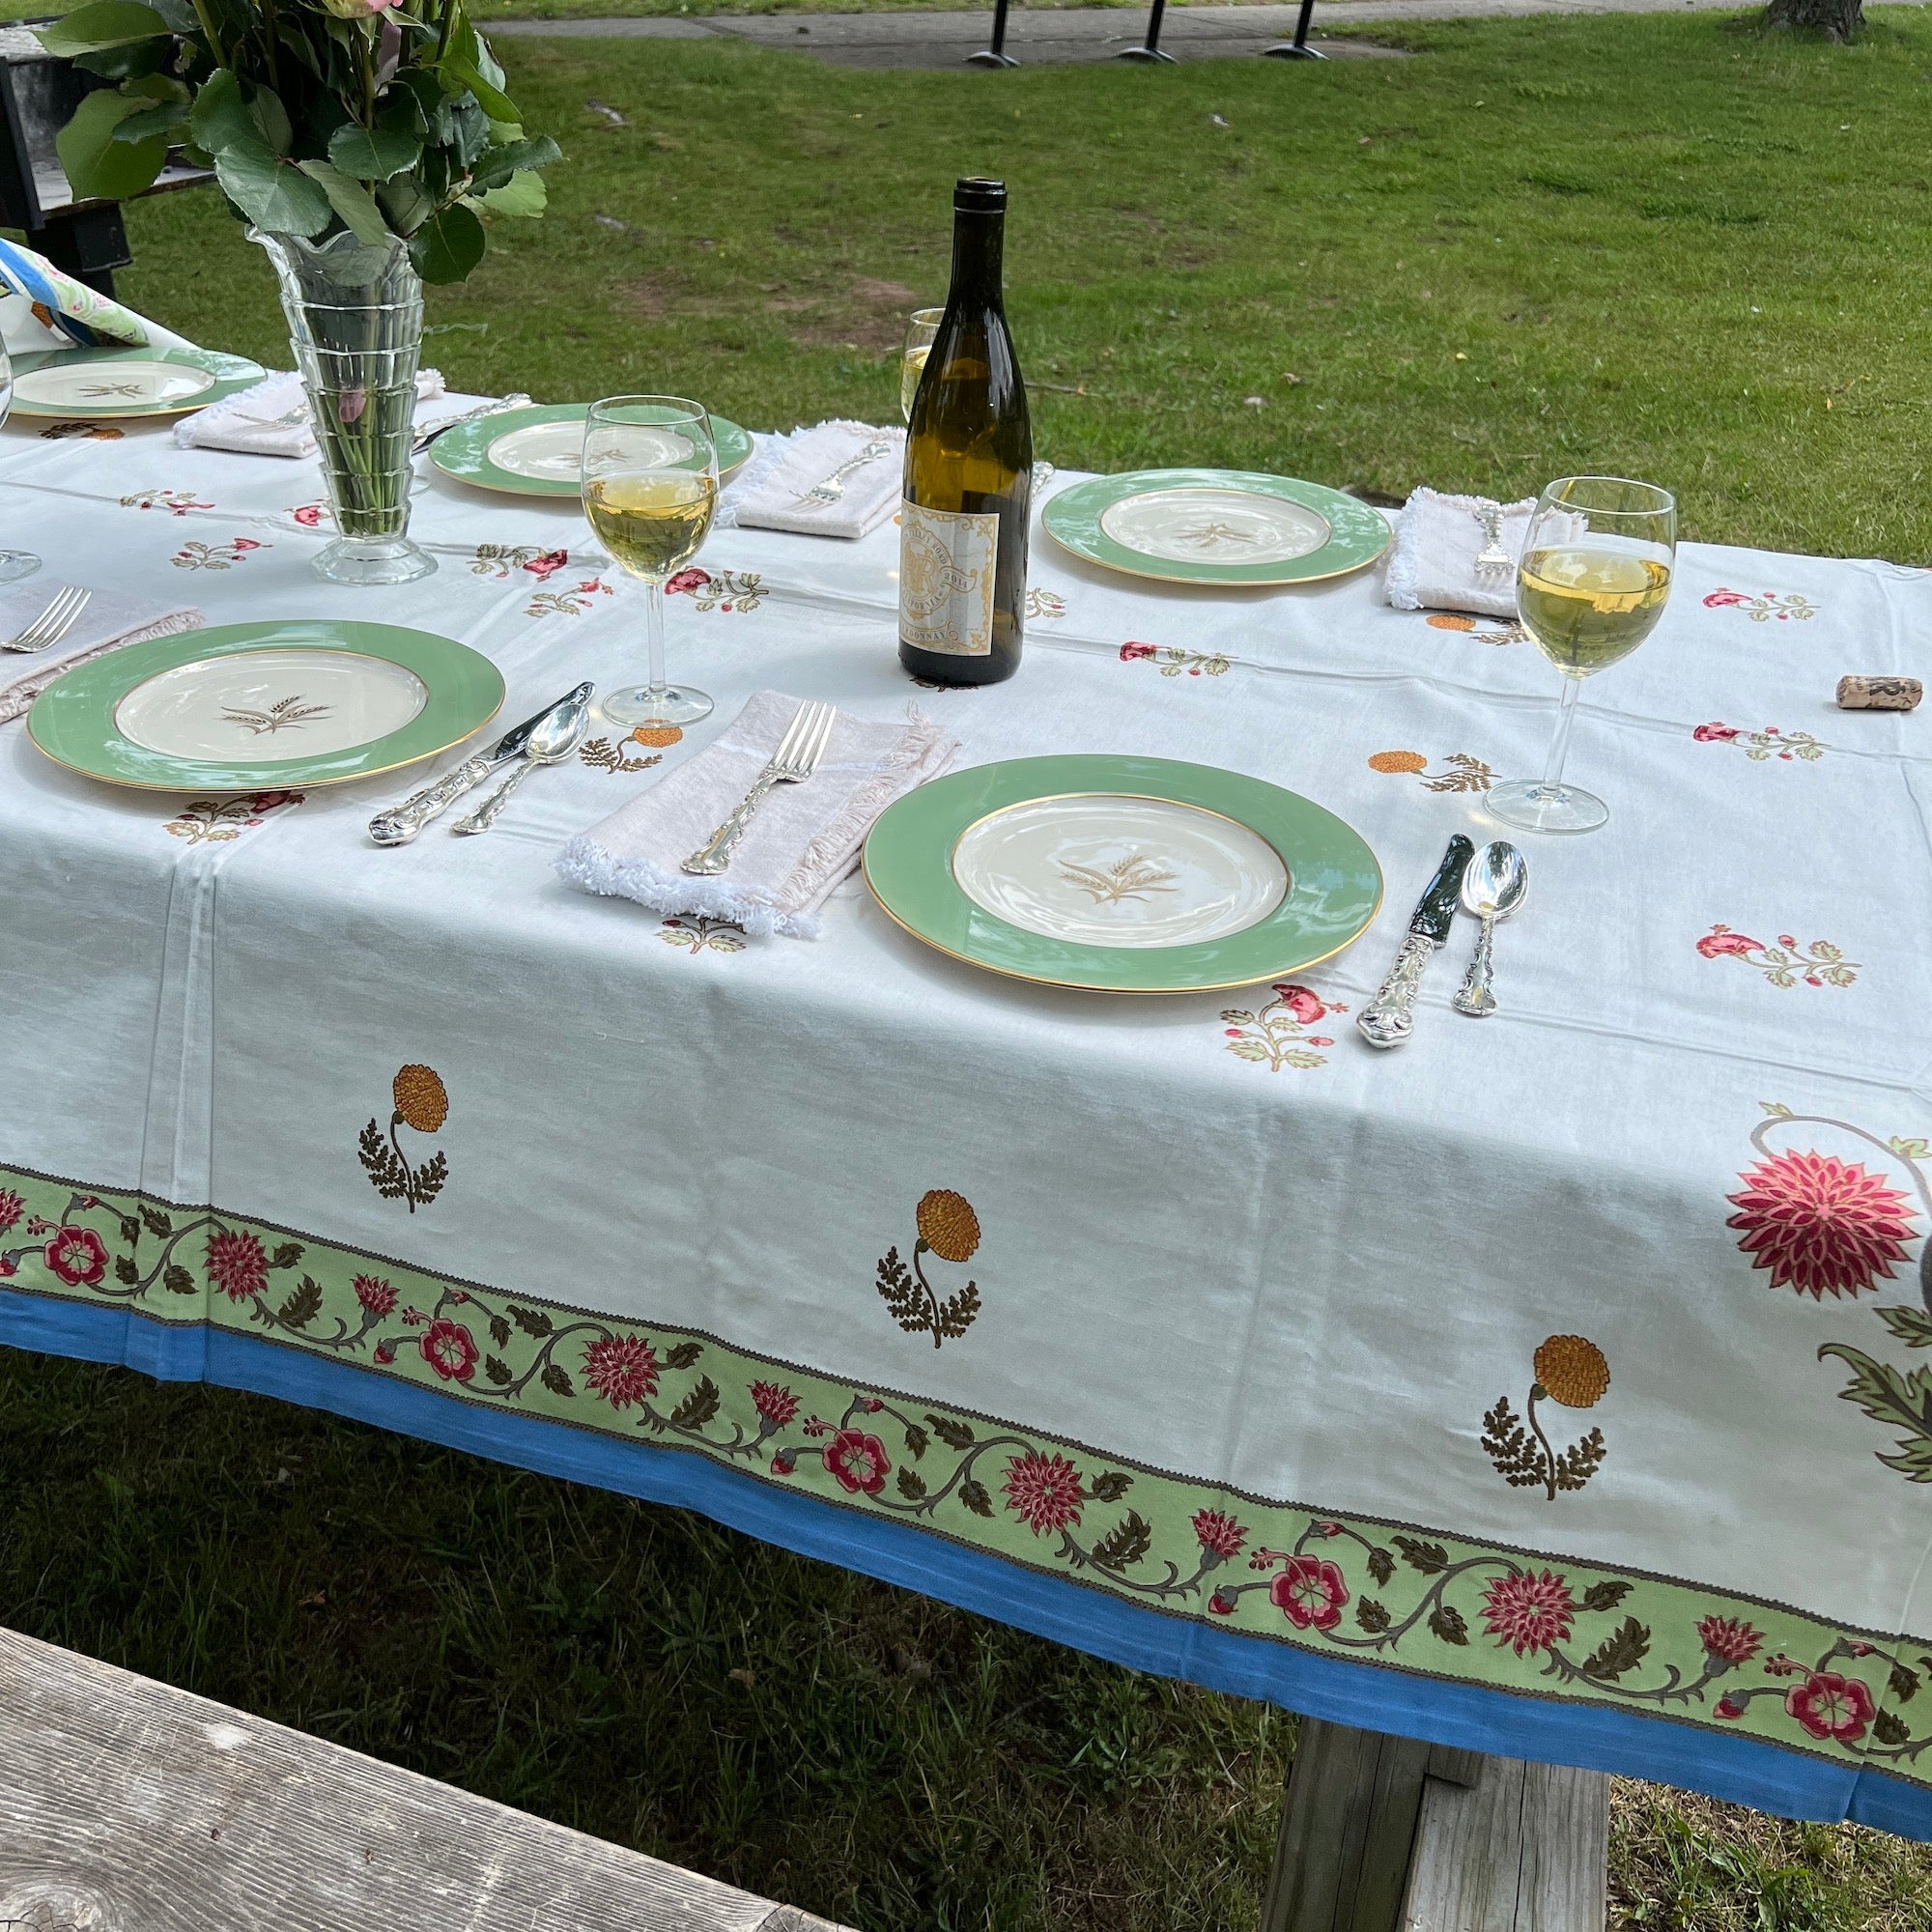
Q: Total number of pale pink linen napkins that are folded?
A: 5